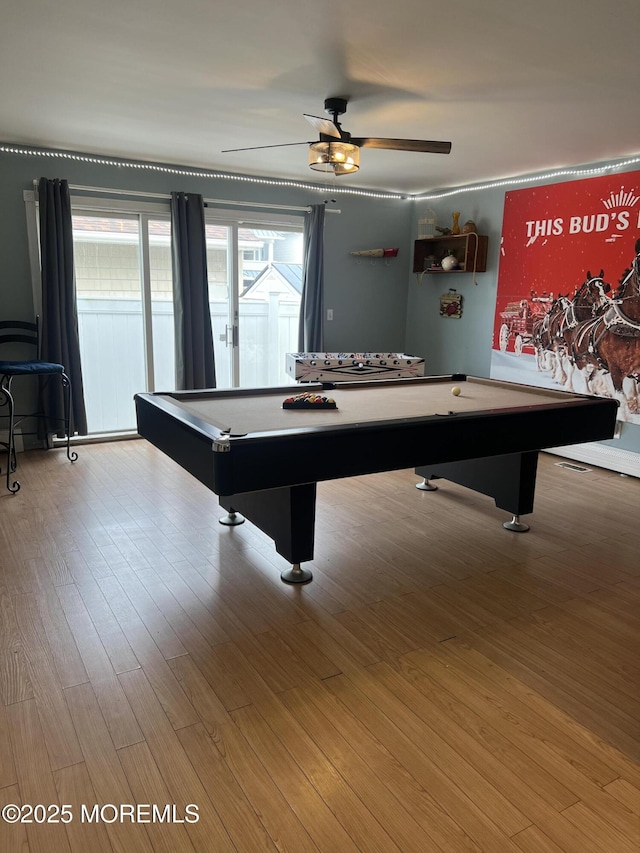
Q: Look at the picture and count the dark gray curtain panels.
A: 3